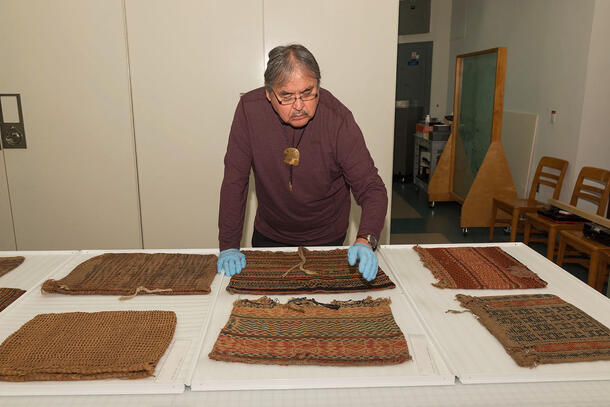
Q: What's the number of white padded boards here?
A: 4